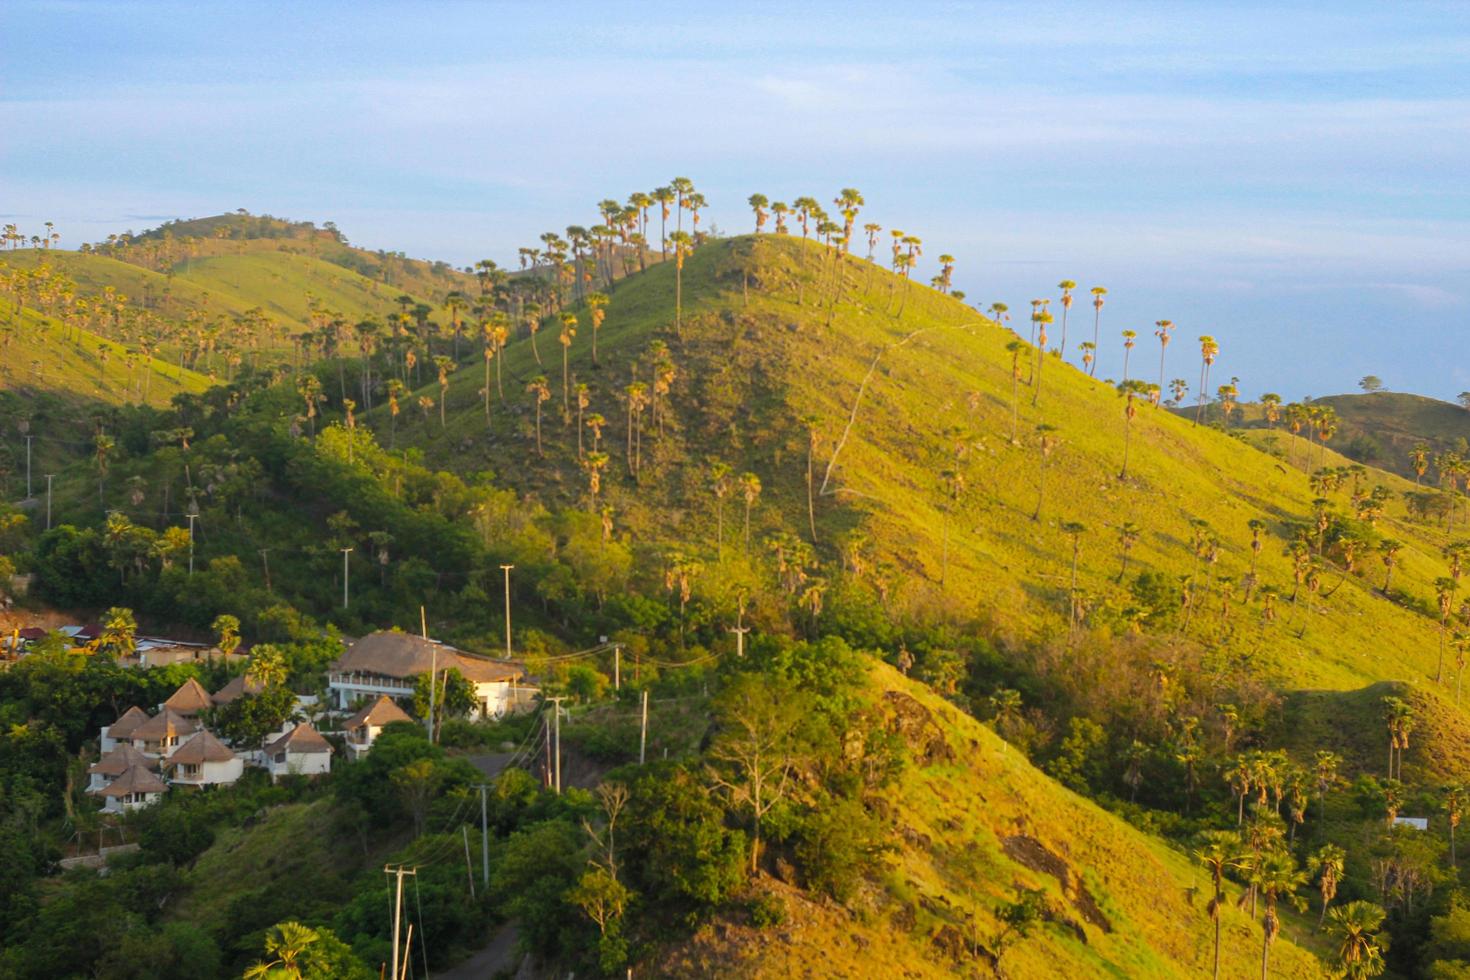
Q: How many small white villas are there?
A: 9